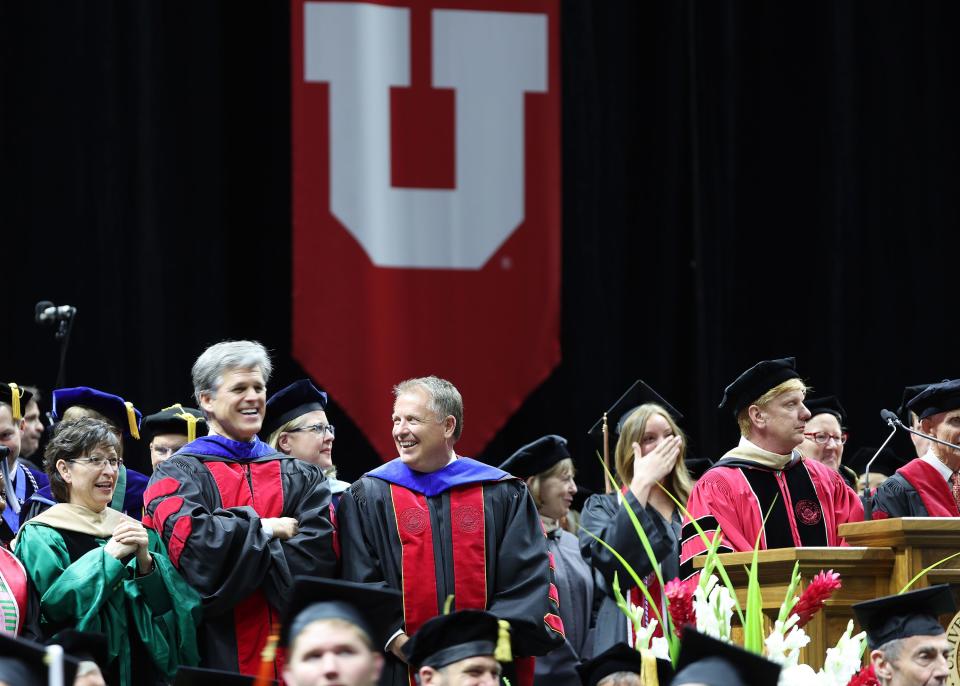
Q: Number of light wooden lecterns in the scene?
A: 2